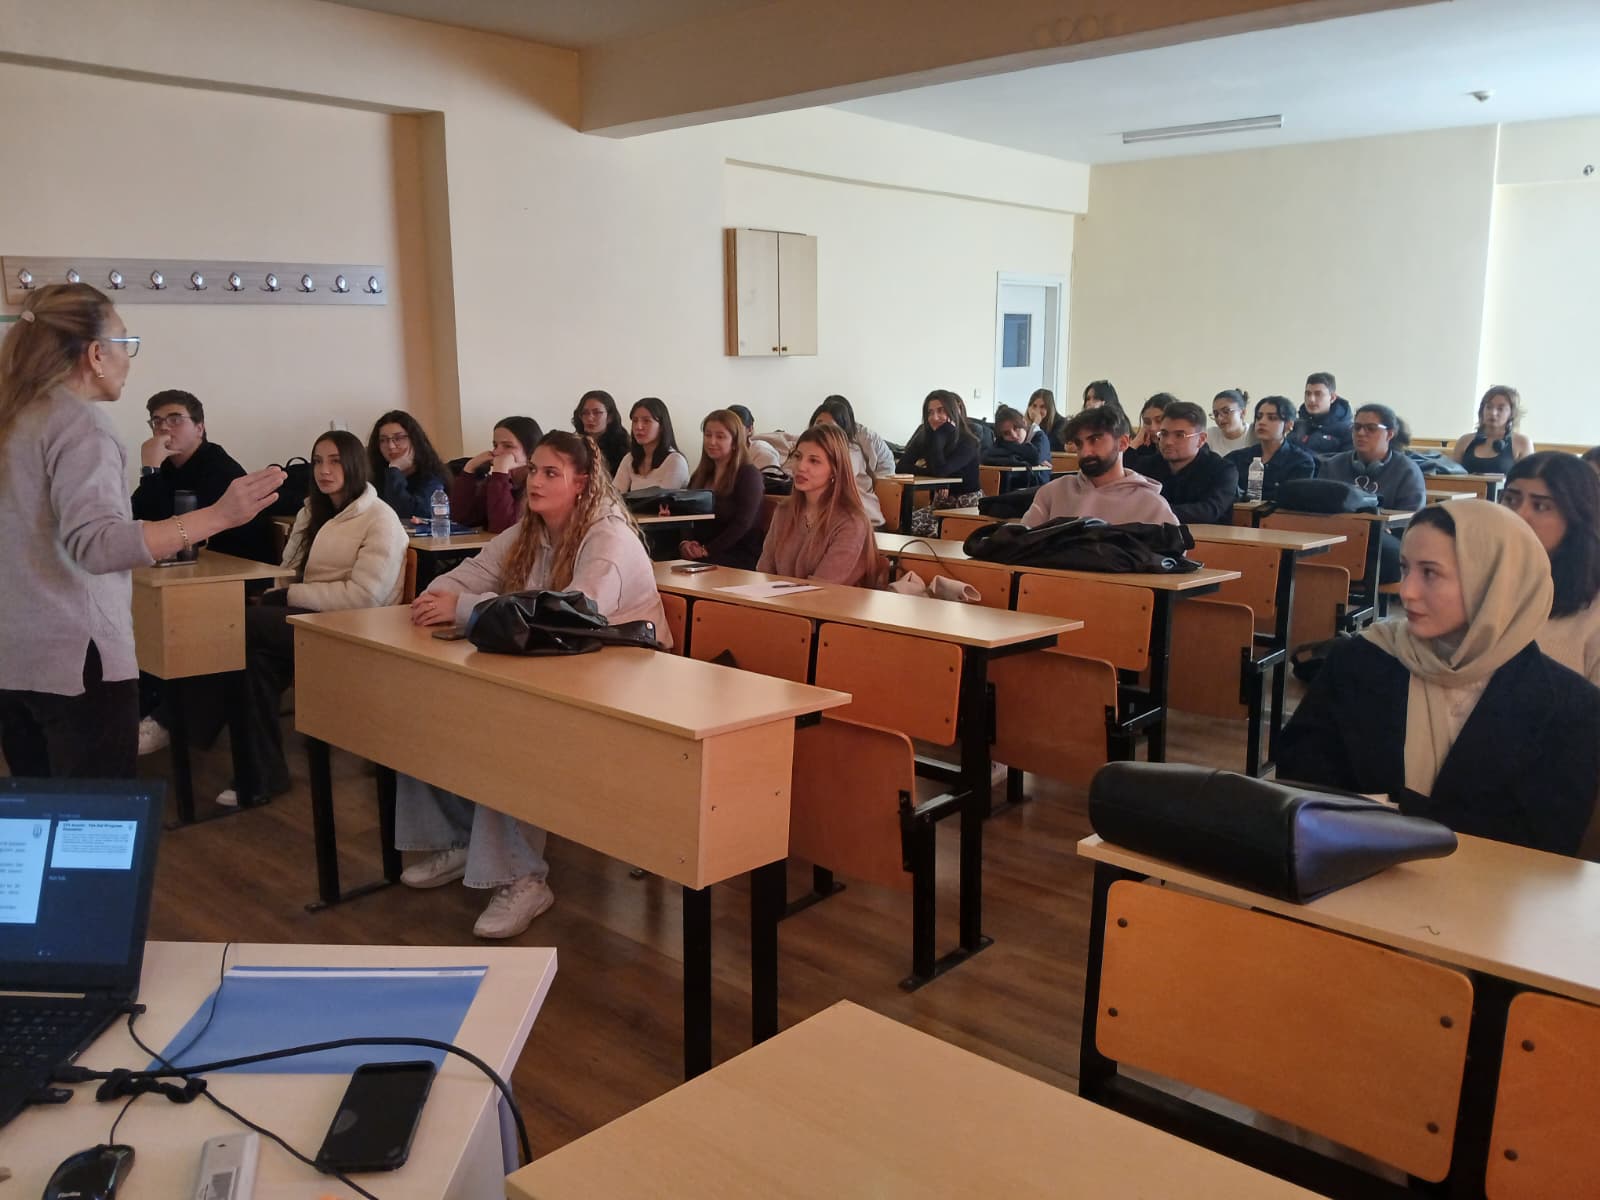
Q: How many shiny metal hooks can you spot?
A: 10